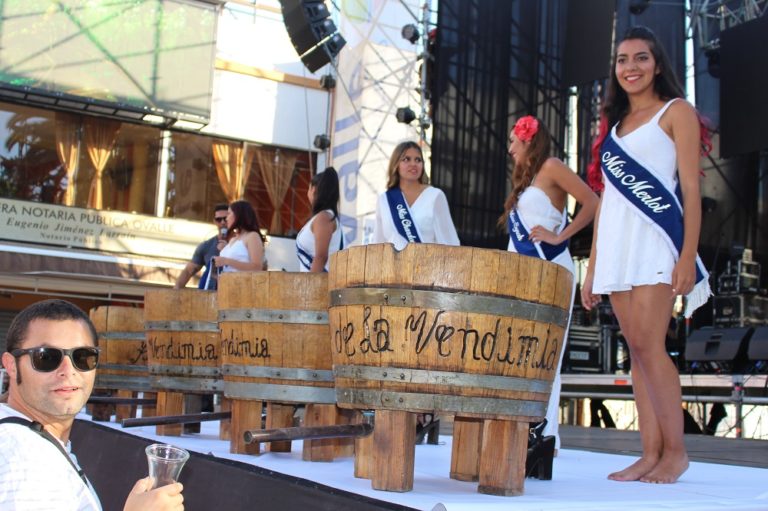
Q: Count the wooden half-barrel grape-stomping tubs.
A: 4